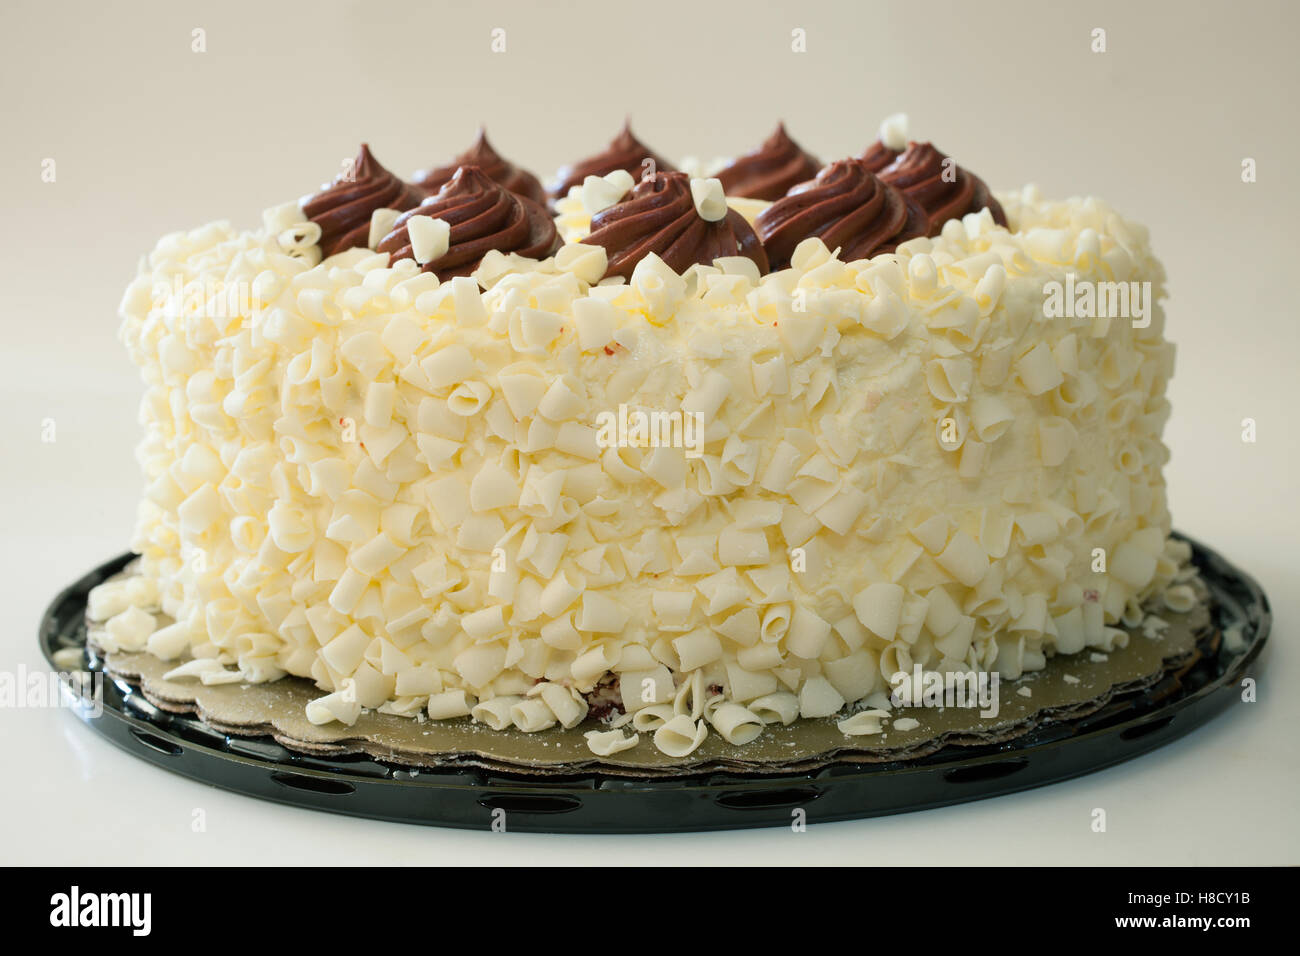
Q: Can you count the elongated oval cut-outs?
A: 6